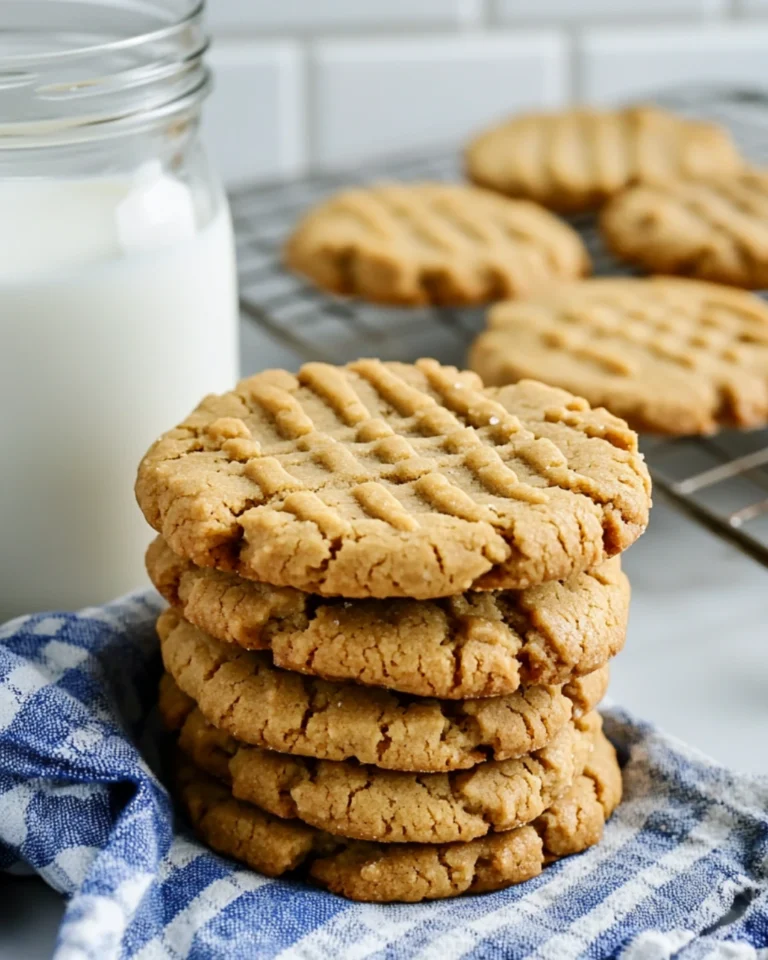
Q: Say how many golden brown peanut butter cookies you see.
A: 9